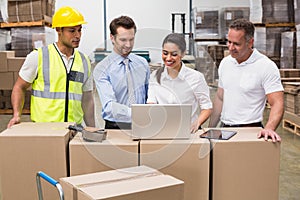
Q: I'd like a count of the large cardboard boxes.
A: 5